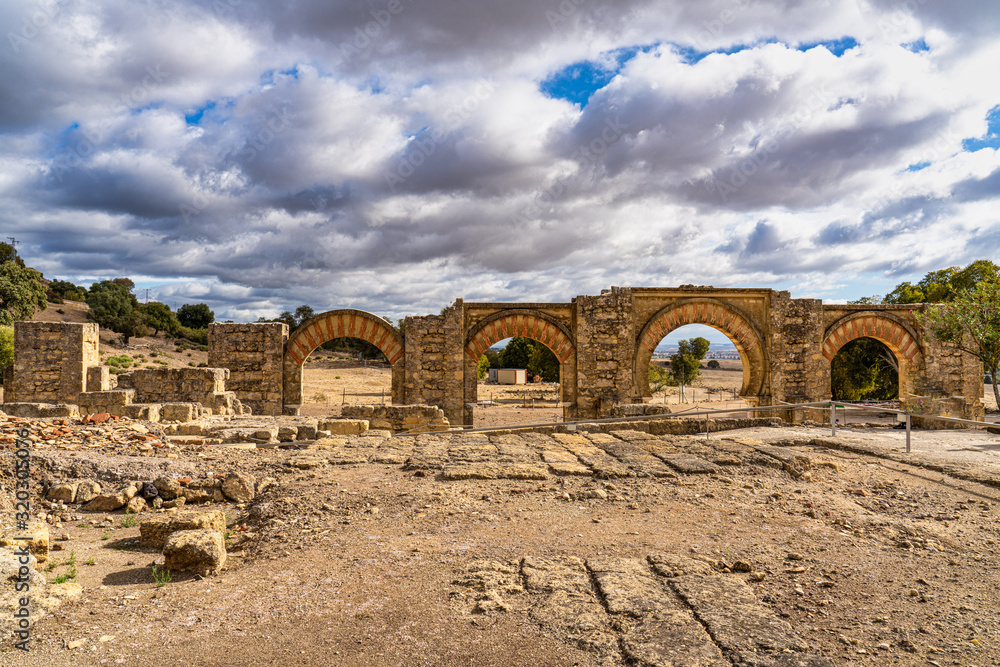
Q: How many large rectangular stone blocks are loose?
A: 2